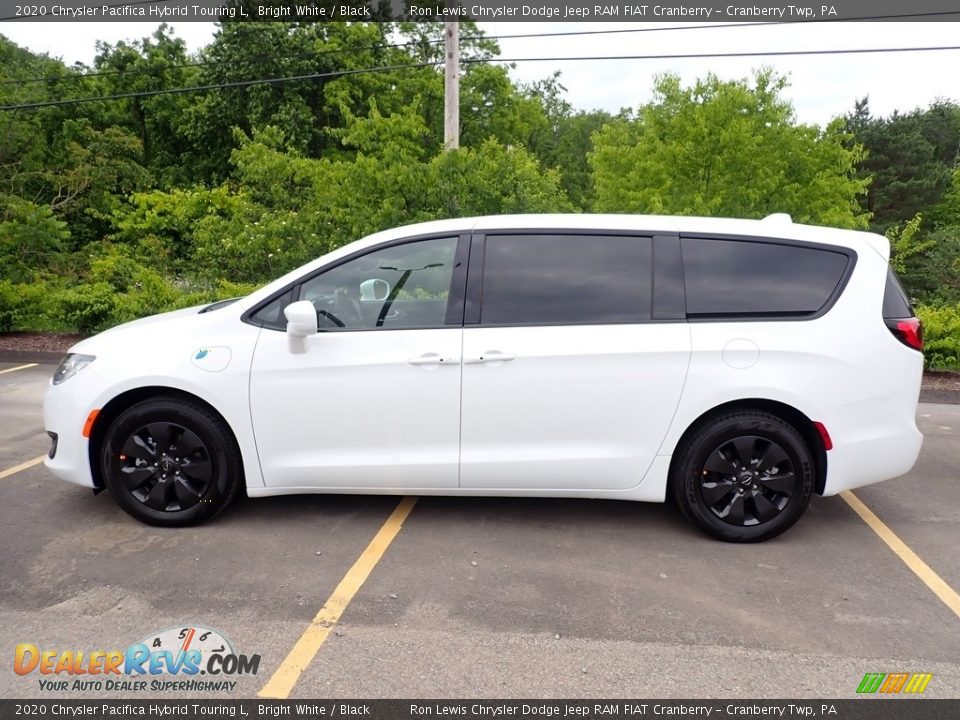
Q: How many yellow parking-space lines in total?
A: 4